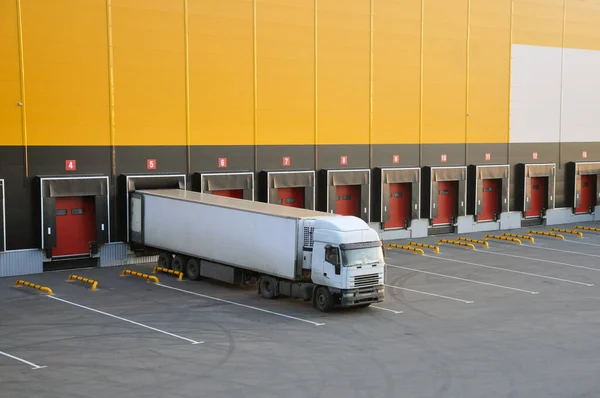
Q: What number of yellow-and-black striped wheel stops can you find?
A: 13